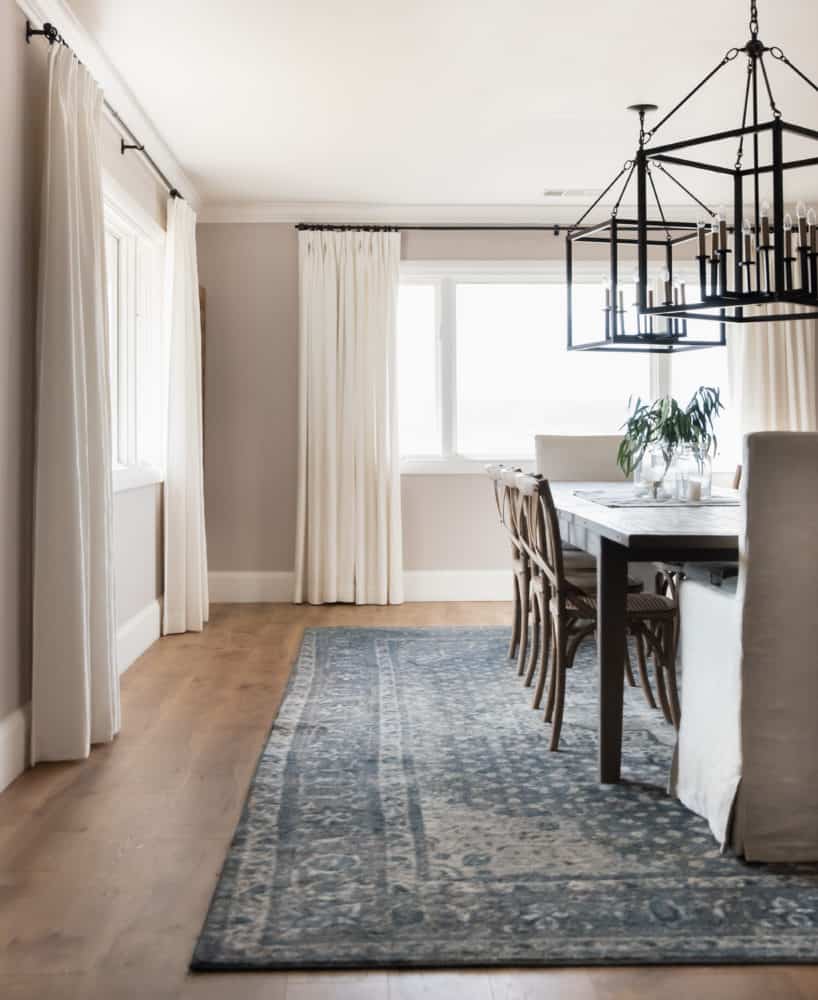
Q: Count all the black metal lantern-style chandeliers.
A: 2